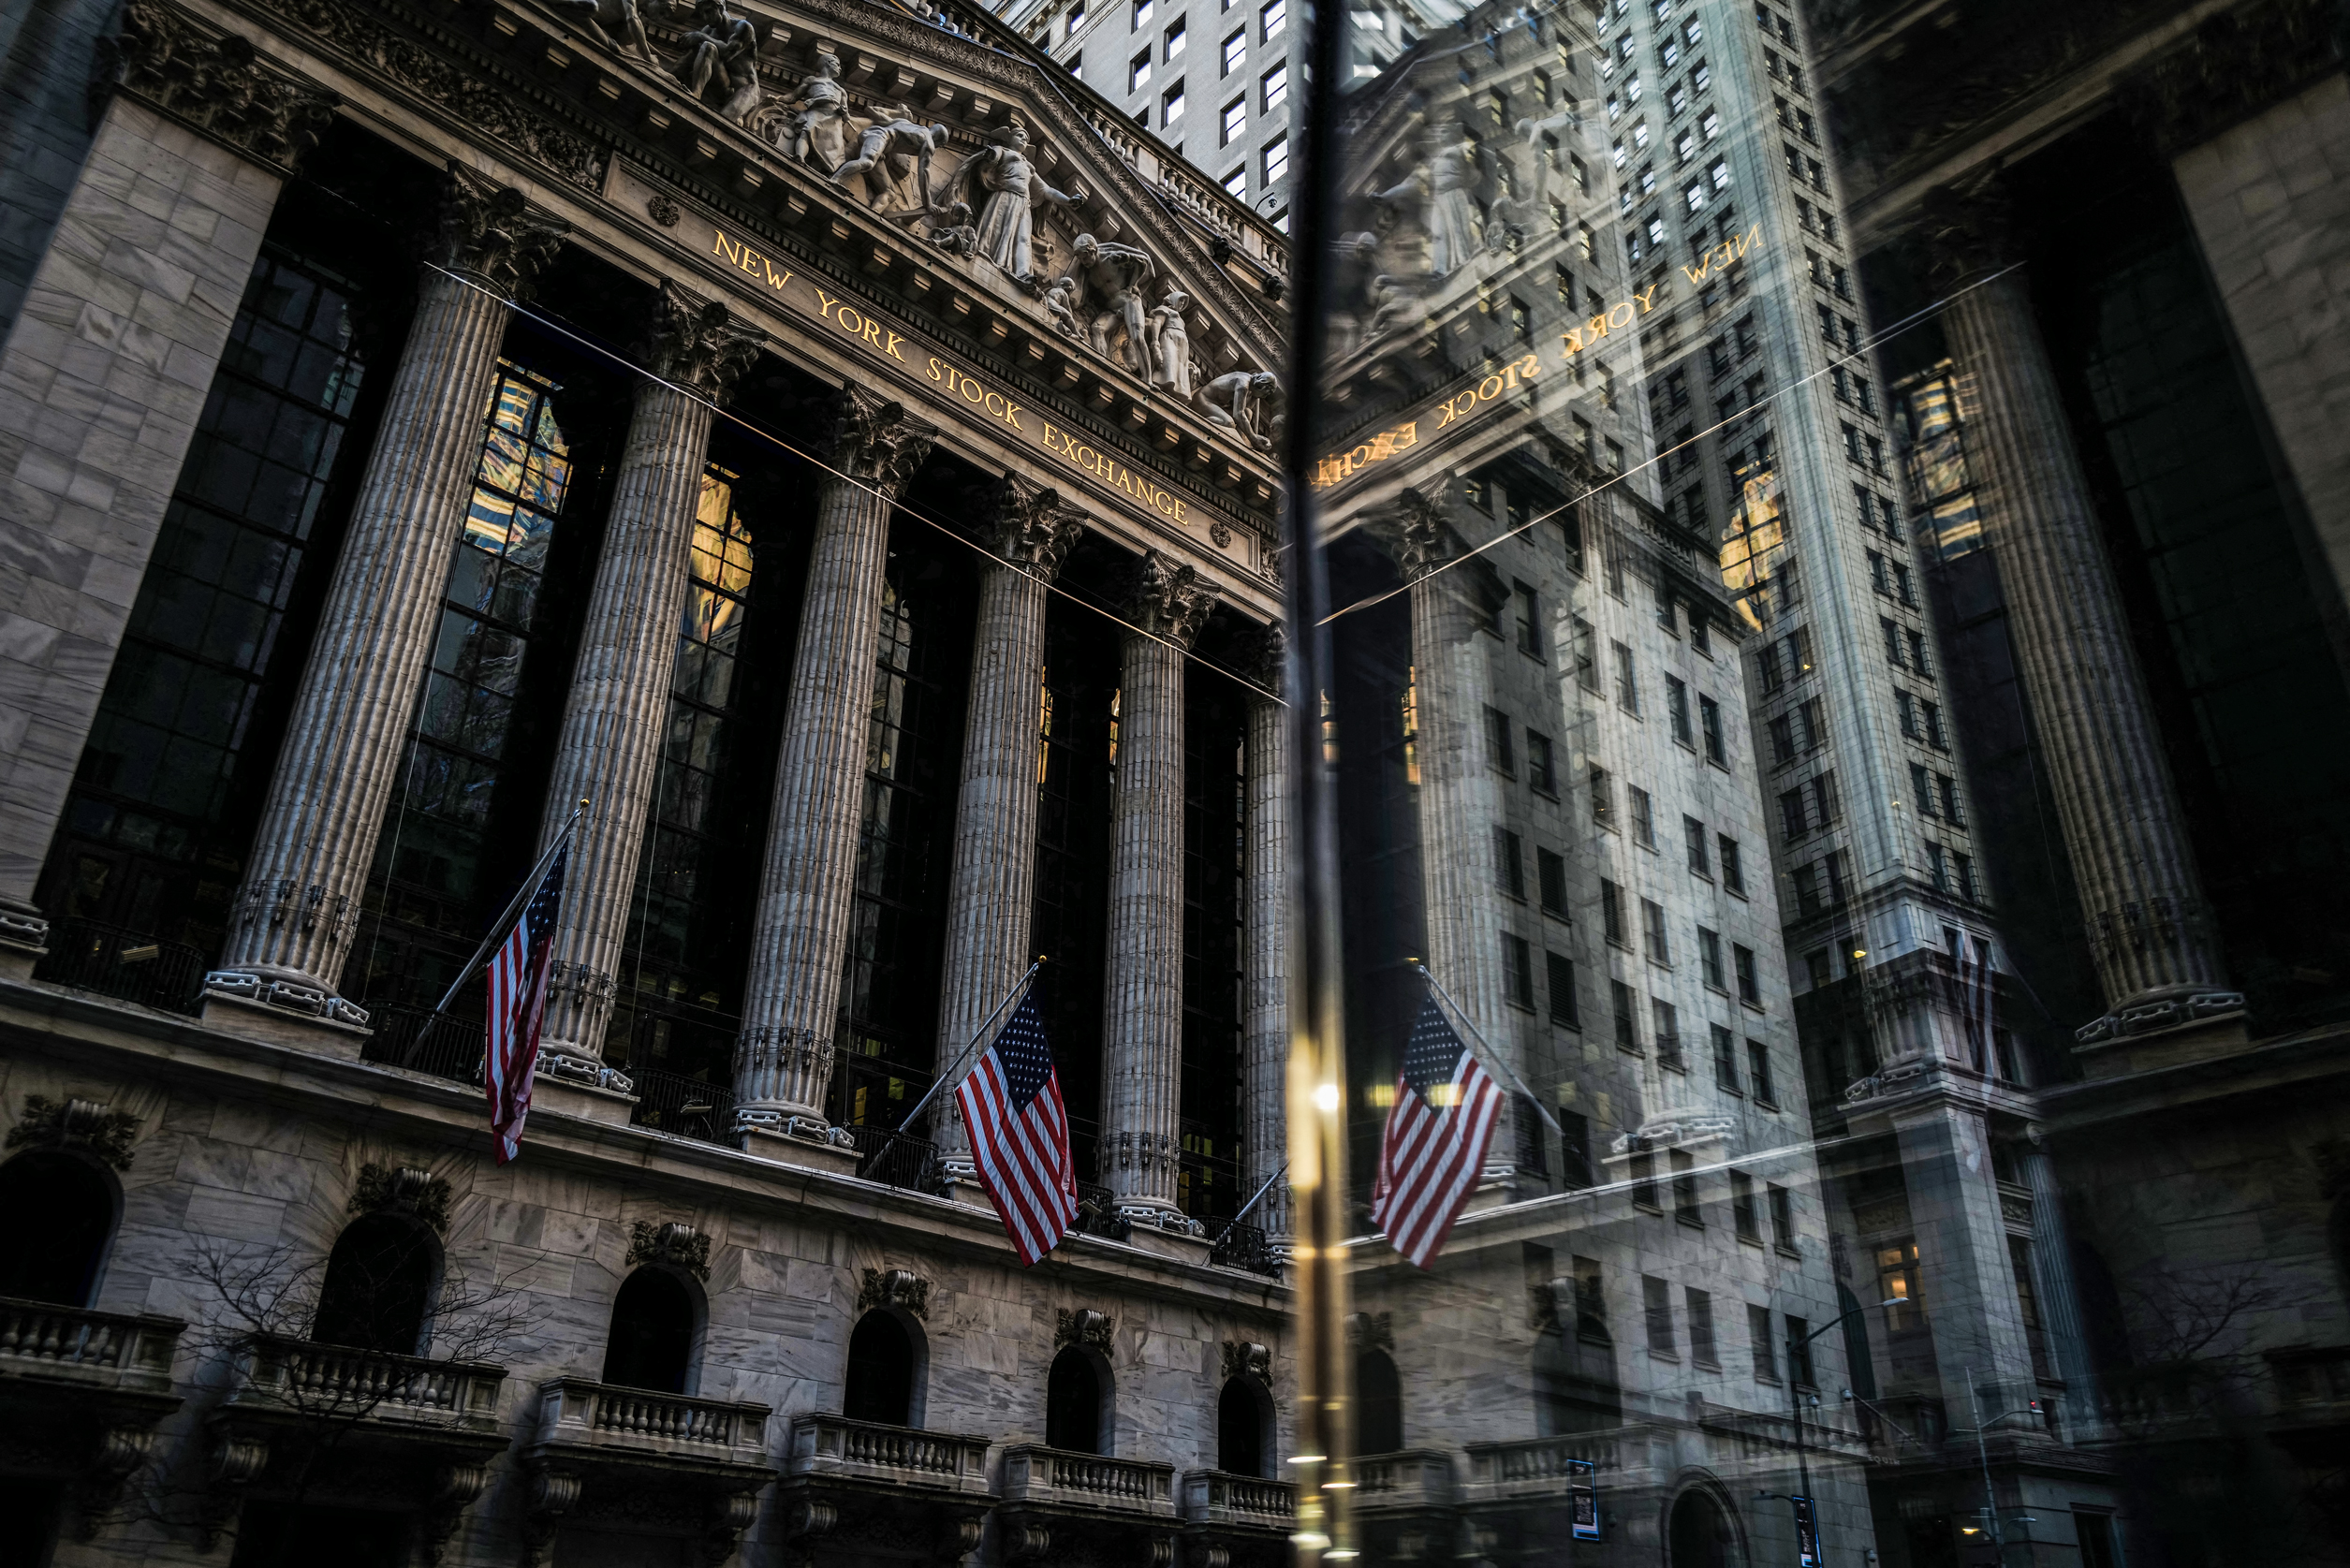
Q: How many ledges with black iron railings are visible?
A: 6